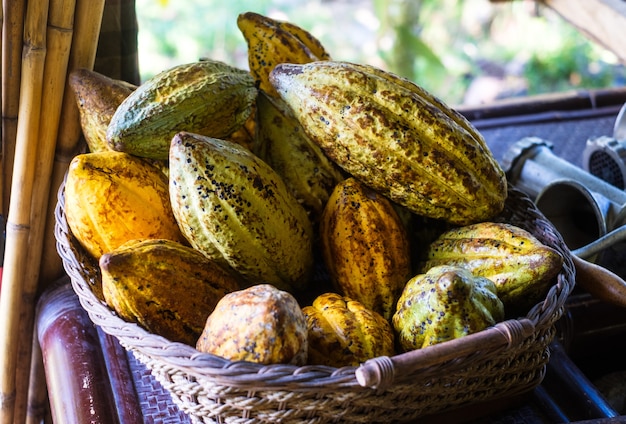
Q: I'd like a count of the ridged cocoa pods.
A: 13